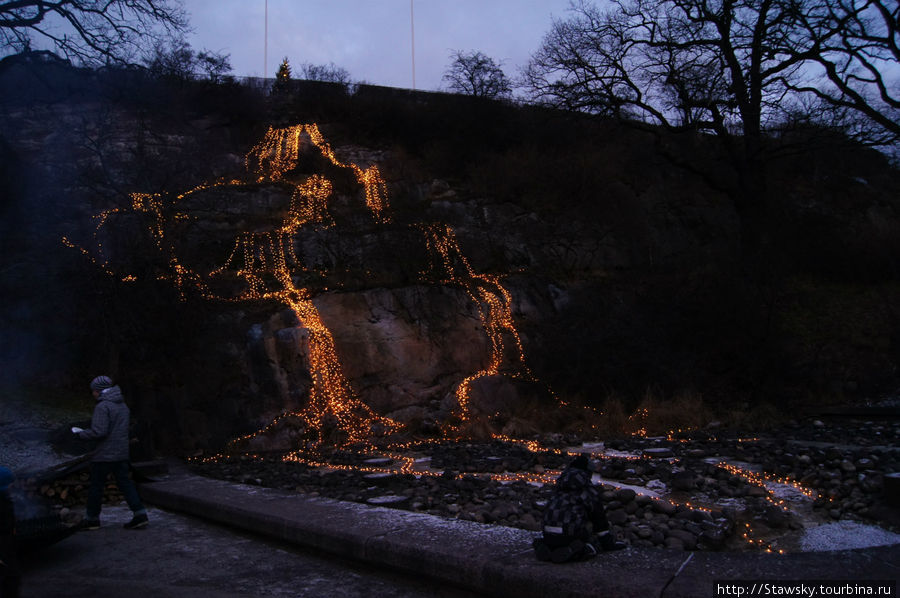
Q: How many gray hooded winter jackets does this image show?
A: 1